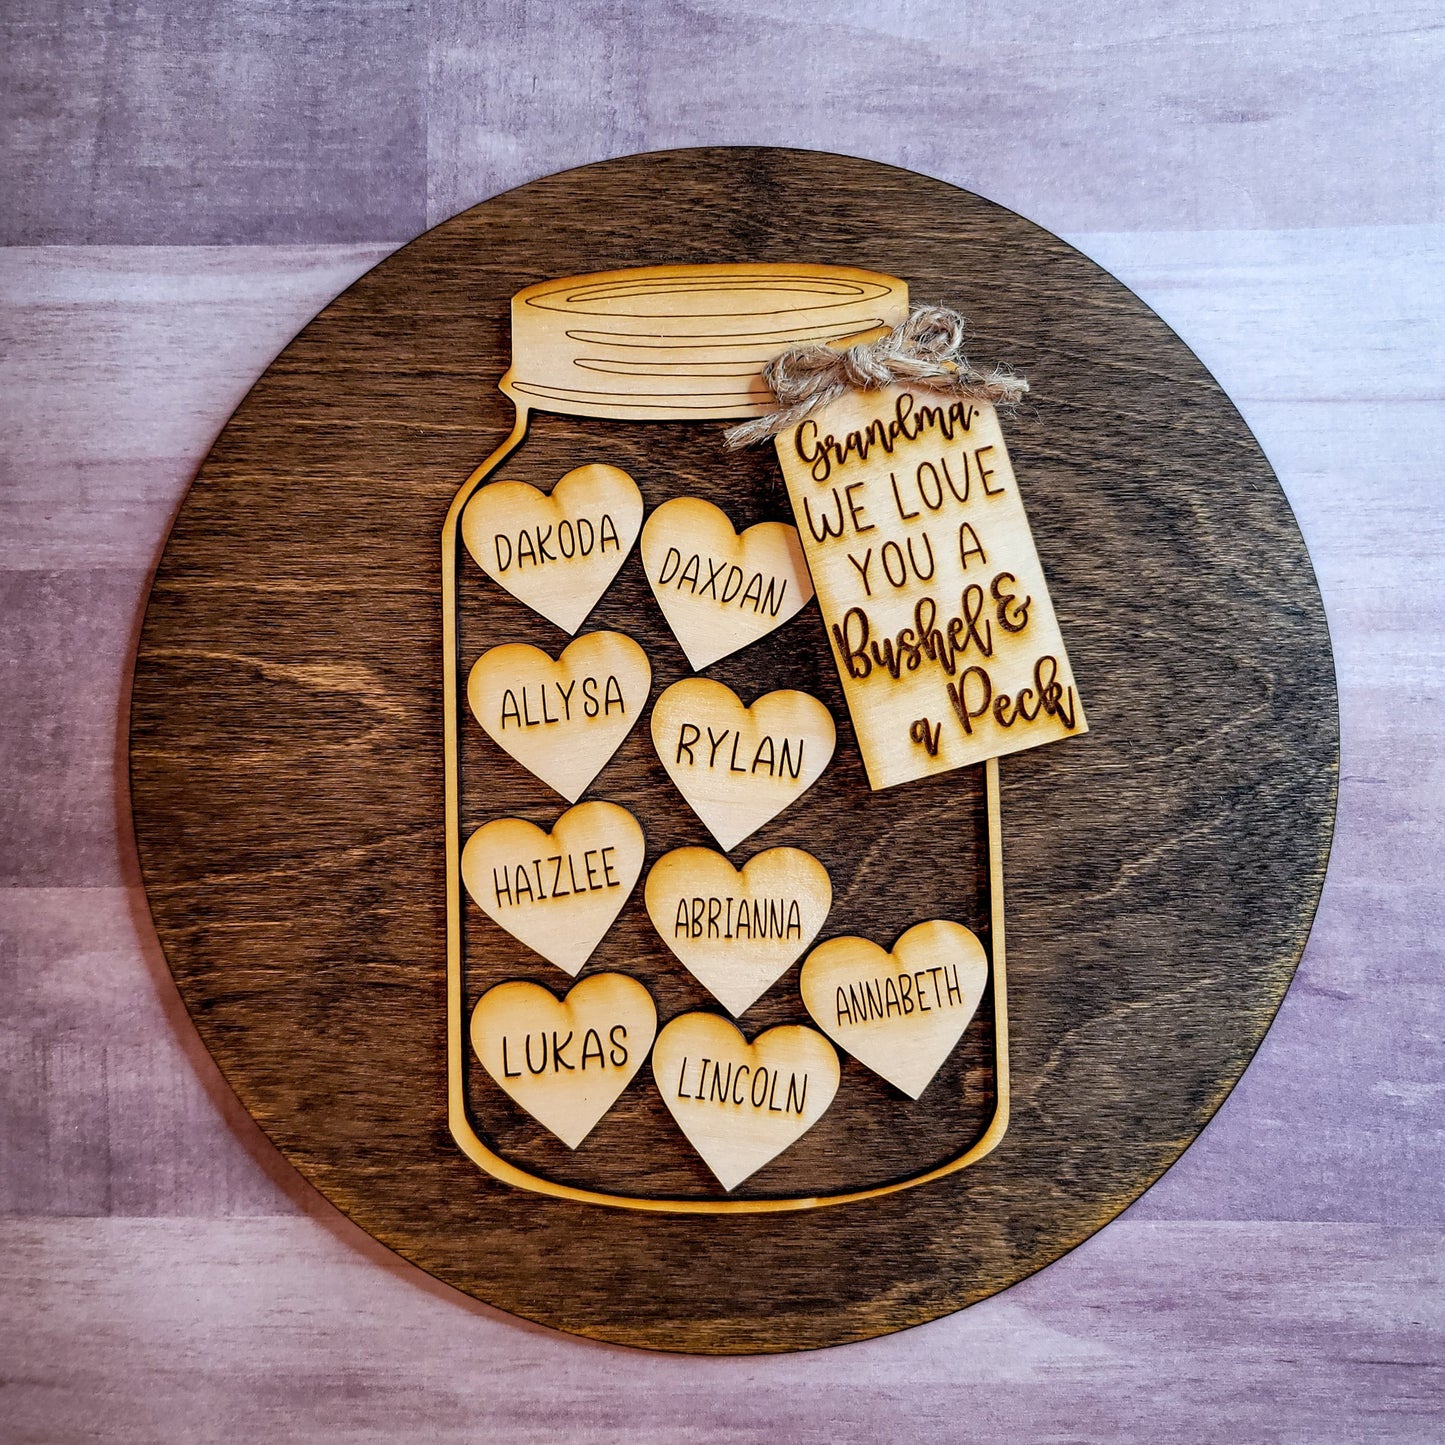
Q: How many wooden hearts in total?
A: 9